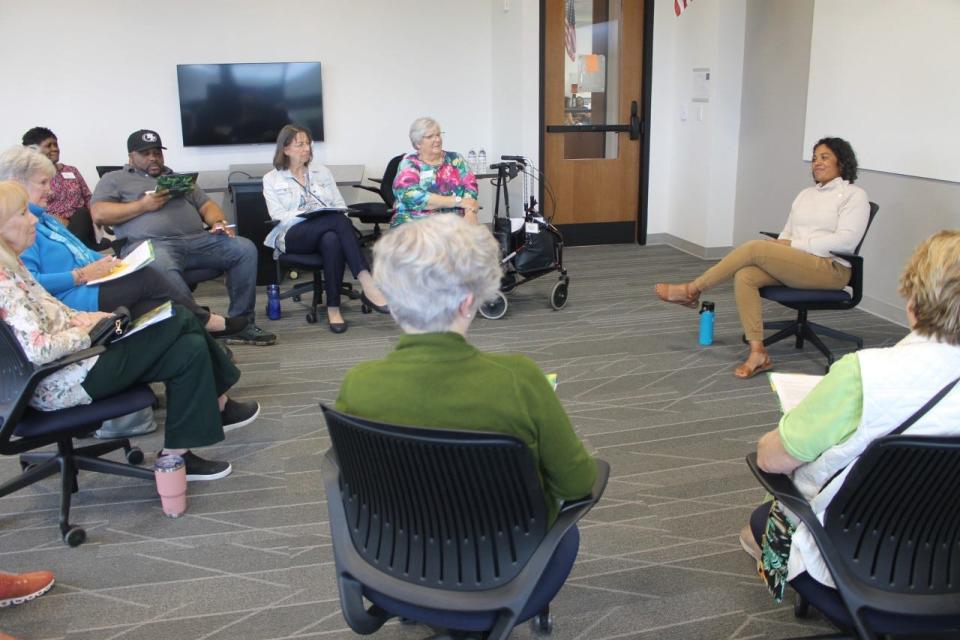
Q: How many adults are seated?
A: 9